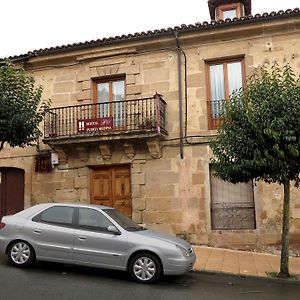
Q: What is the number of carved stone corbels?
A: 5